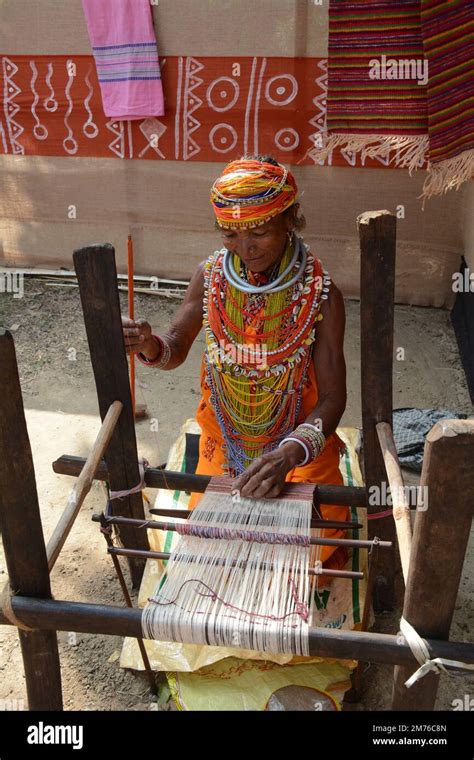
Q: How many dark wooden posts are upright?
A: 4